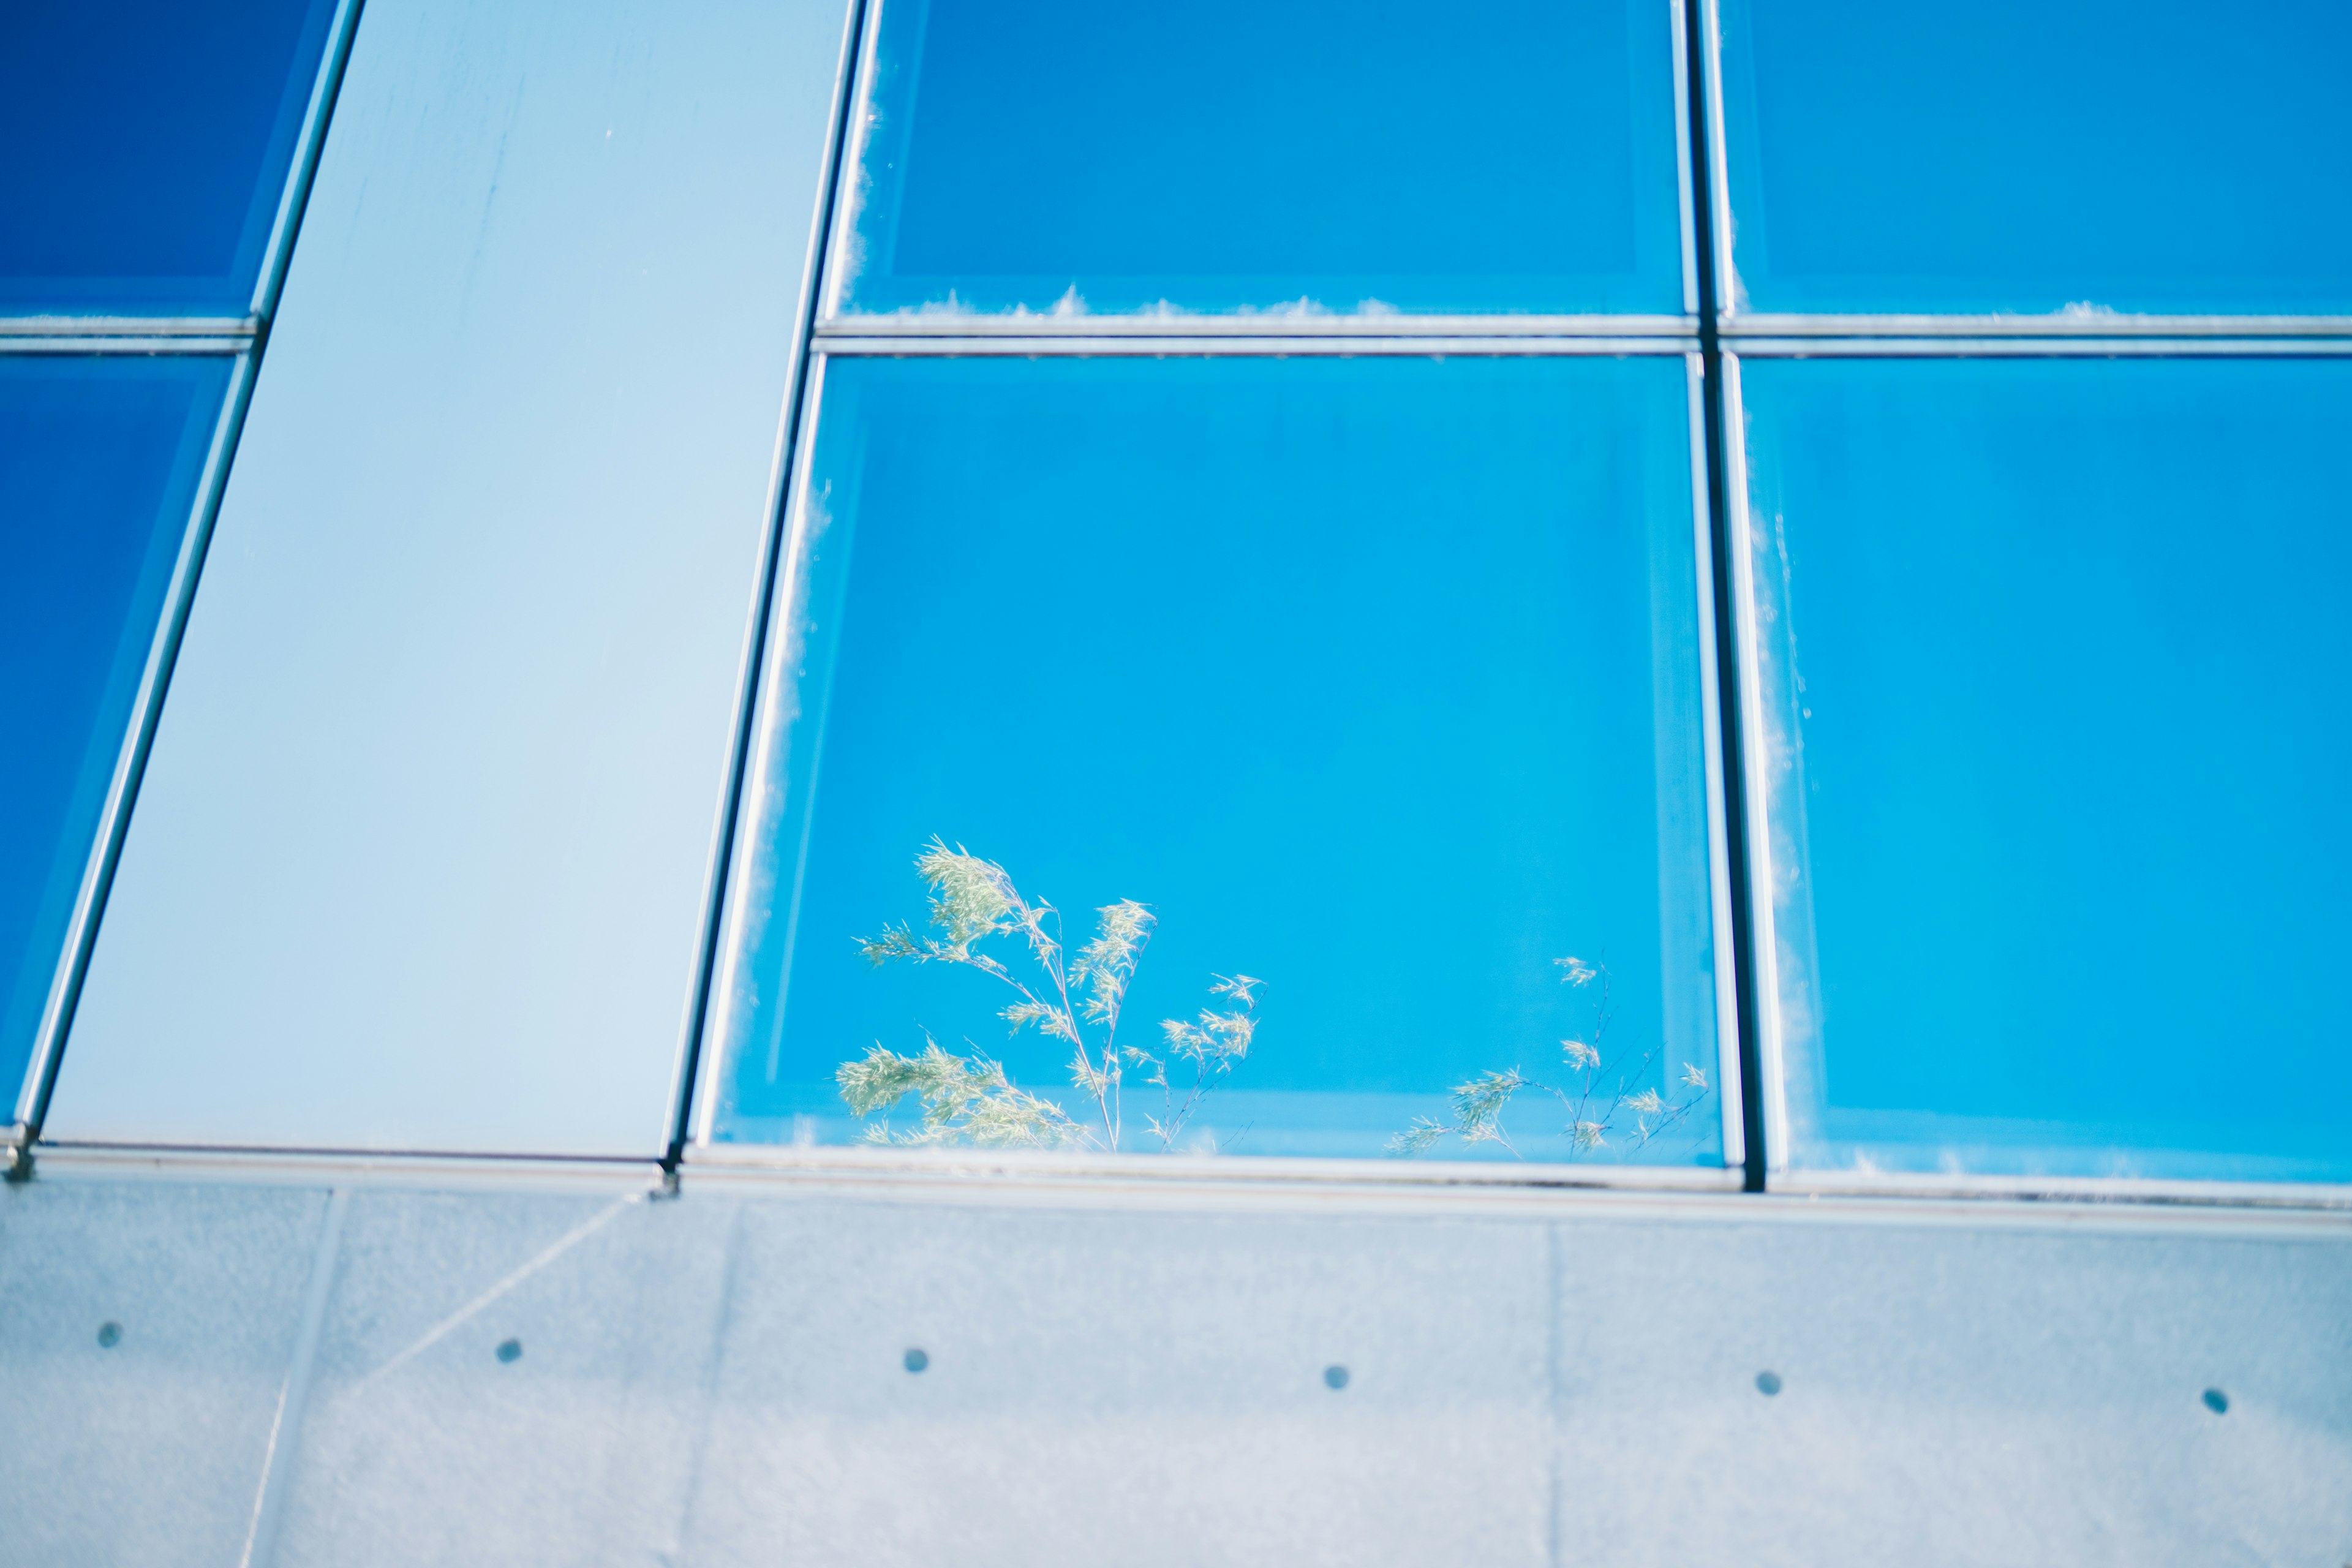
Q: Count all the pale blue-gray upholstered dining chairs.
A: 0